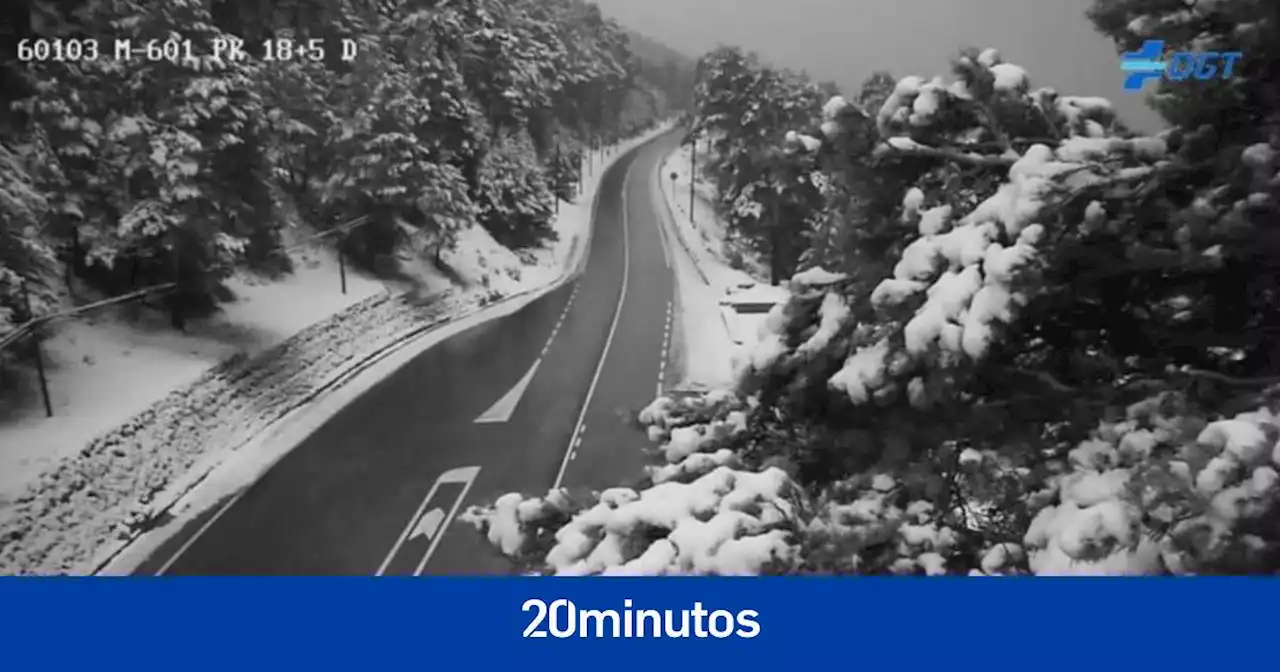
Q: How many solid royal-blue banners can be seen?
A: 1